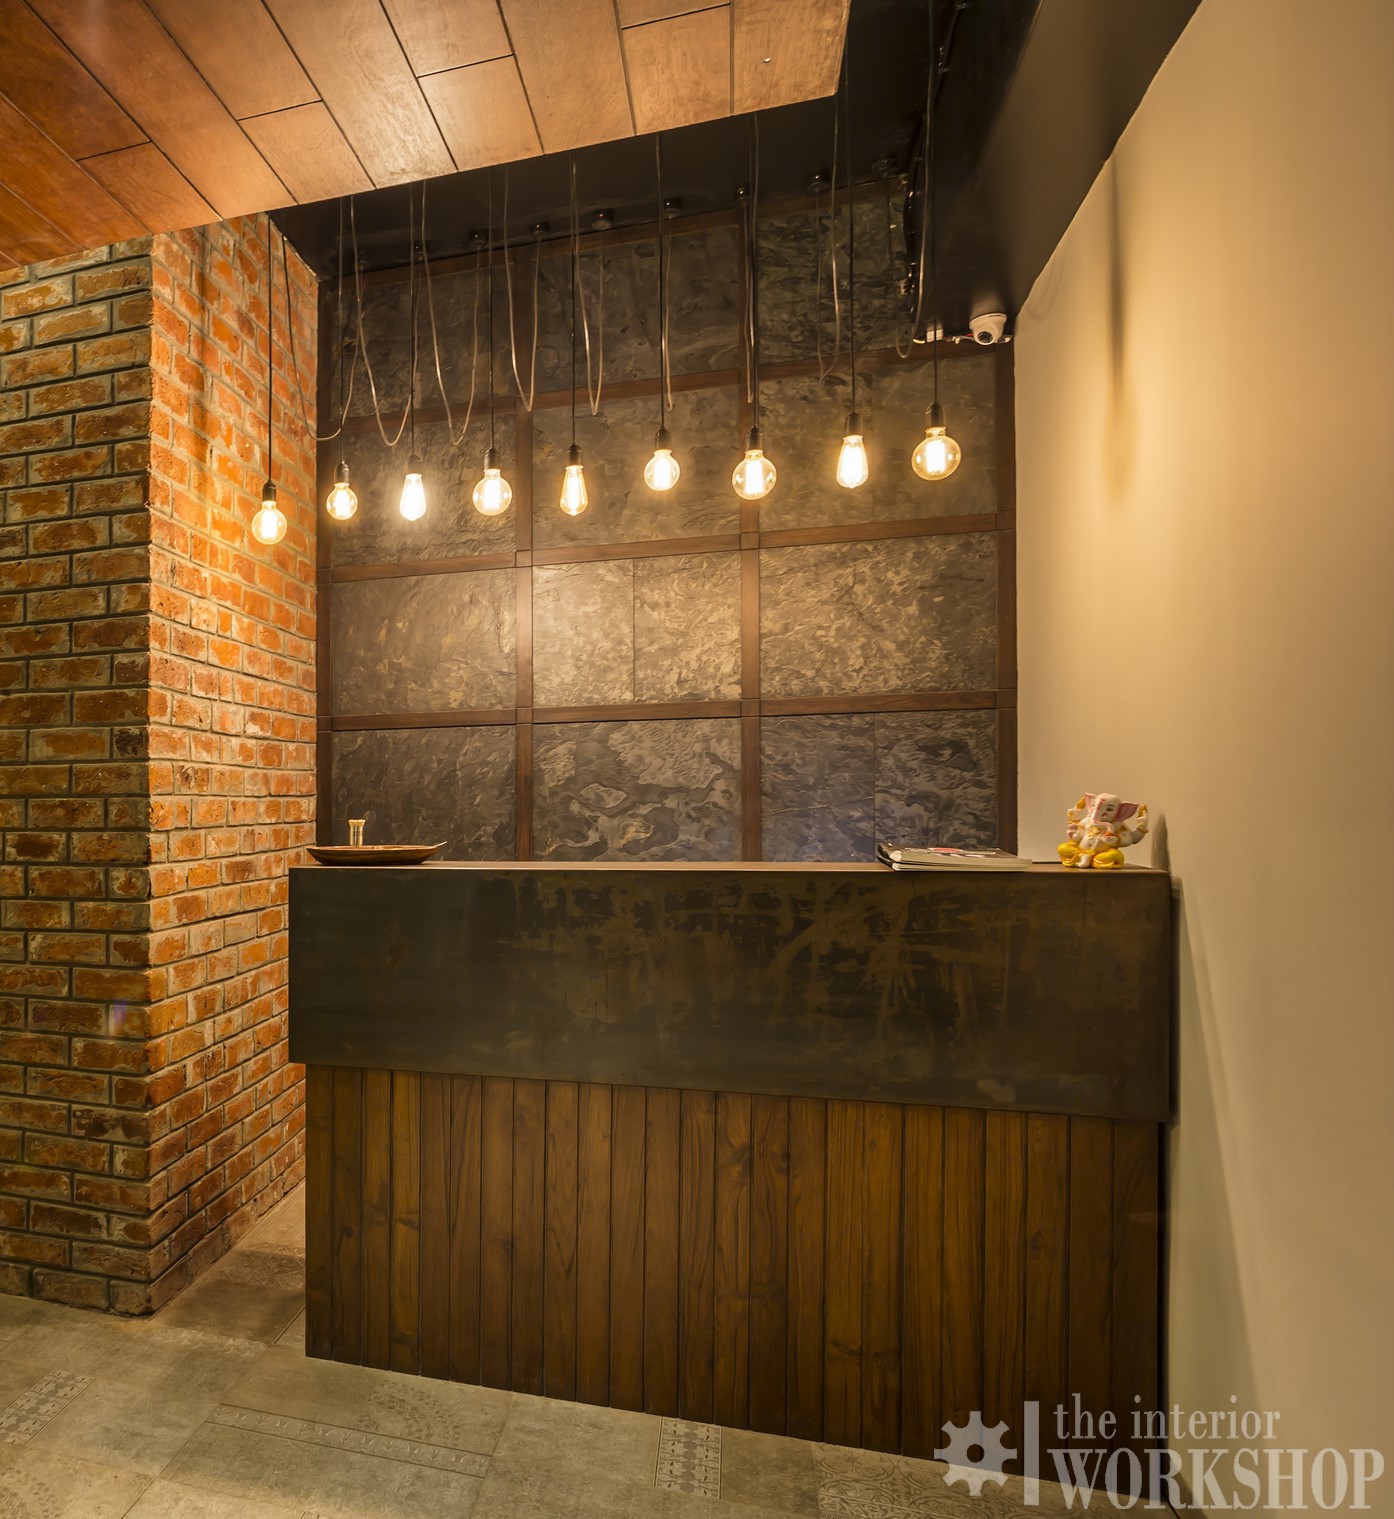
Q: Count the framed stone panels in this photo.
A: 12